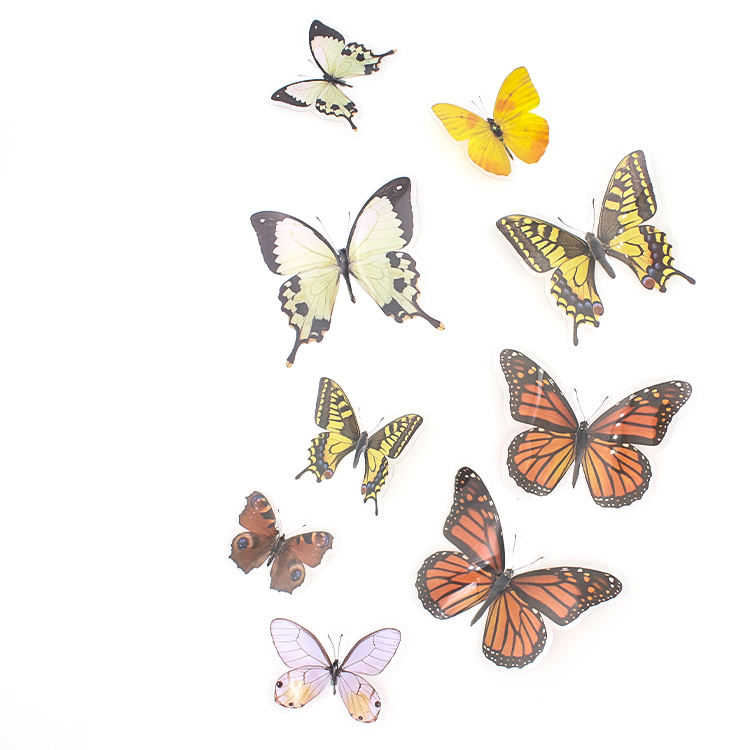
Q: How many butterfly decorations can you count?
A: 9